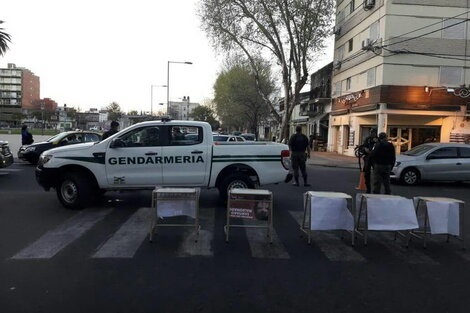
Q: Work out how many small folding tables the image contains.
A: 5